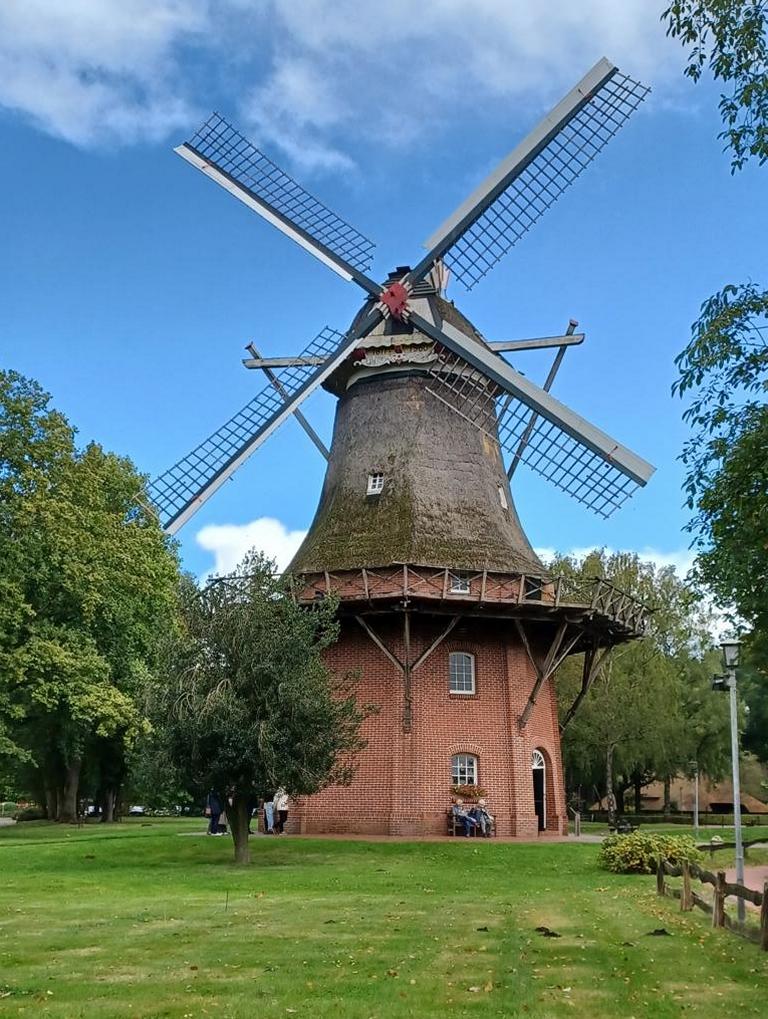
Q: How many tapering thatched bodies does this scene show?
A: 1